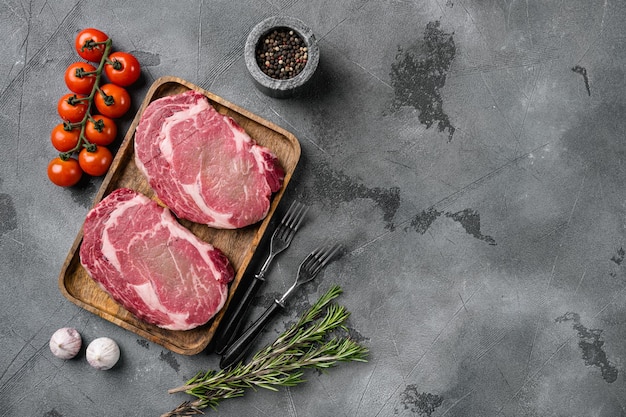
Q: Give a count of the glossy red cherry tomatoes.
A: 9